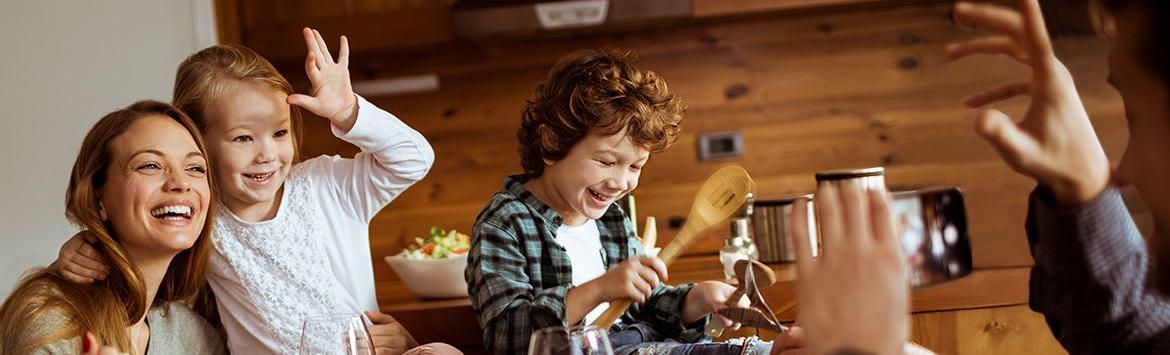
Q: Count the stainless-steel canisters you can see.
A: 2